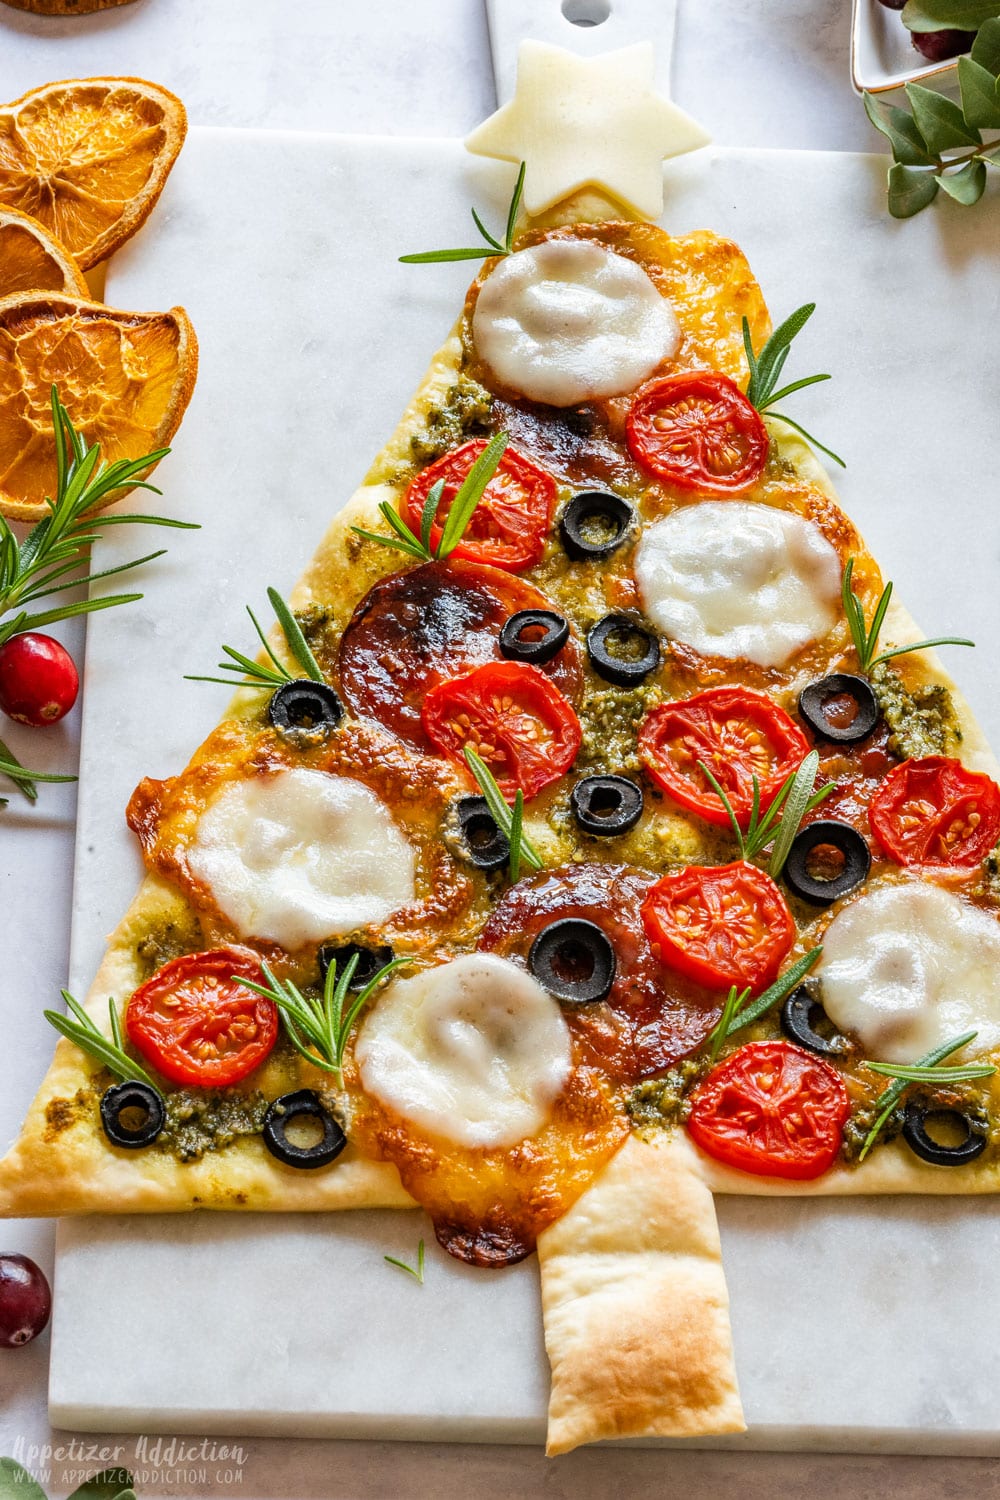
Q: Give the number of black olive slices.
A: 14